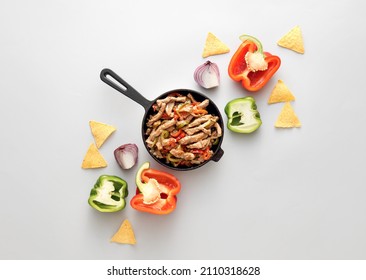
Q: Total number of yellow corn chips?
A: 7